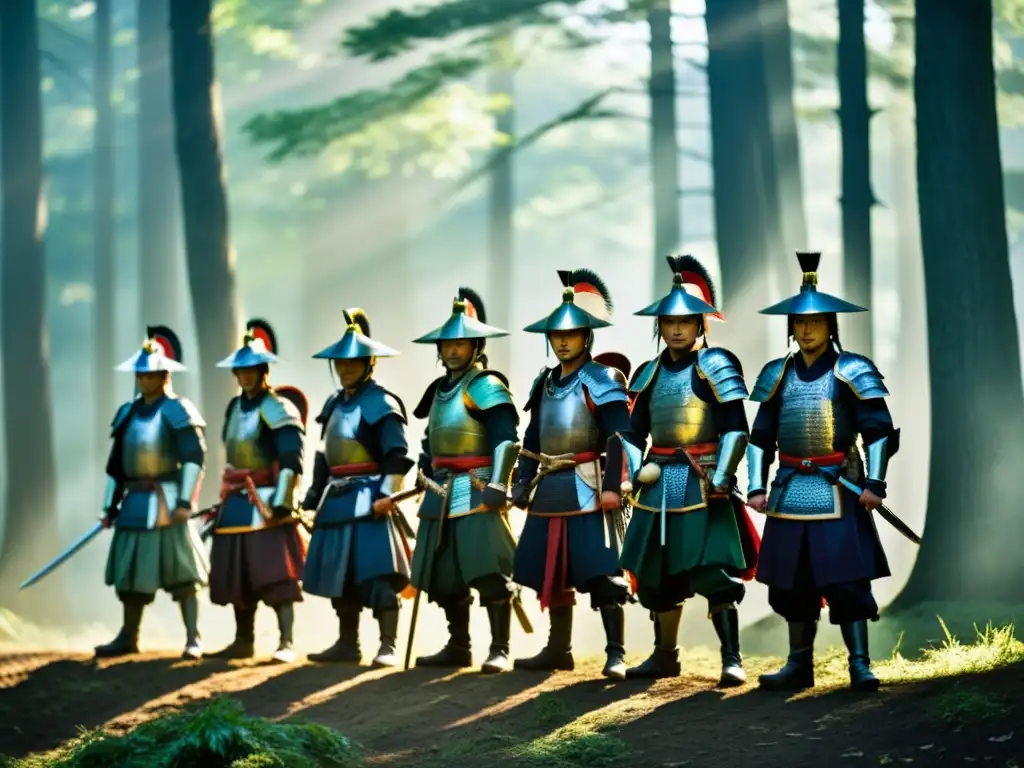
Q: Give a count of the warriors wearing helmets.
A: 7